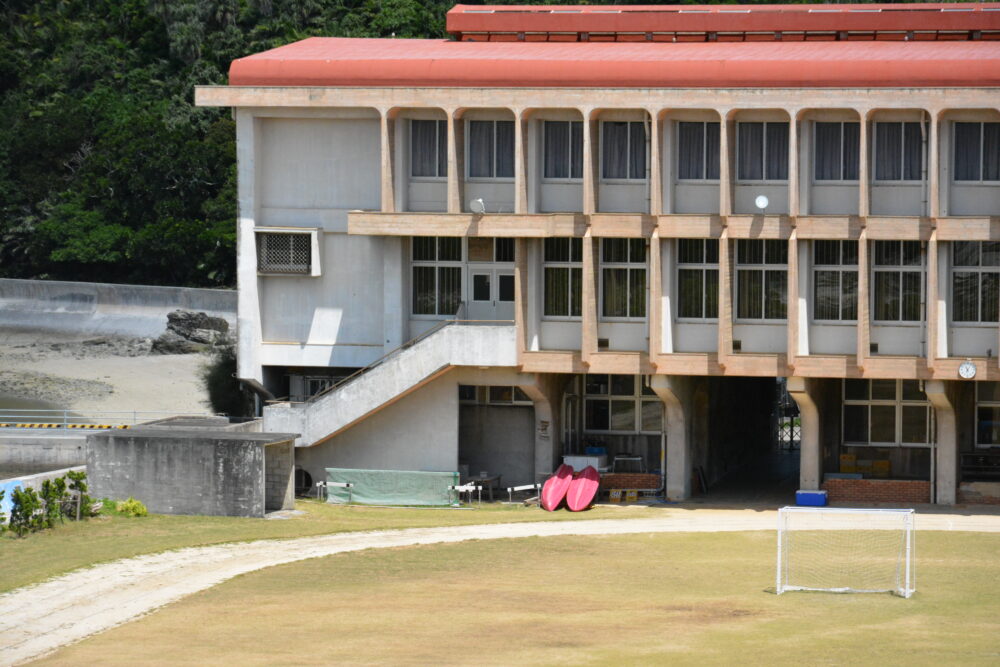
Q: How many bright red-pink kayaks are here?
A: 2